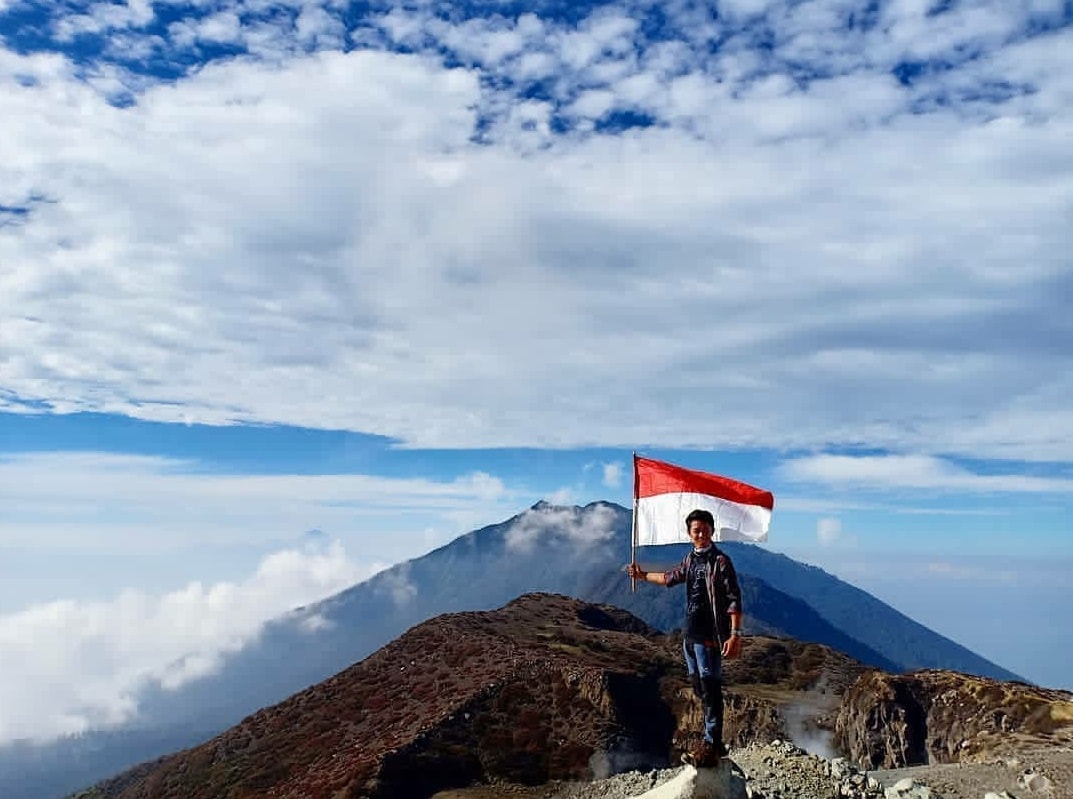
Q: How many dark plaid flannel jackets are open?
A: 1